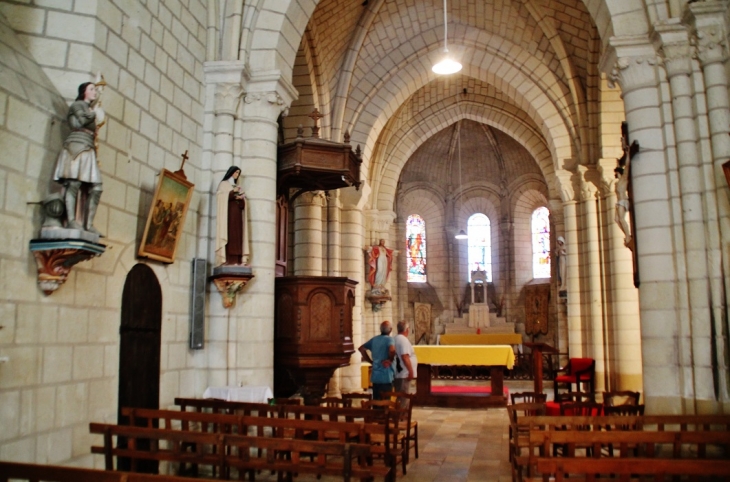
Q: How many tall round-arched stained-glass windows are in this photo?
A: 3